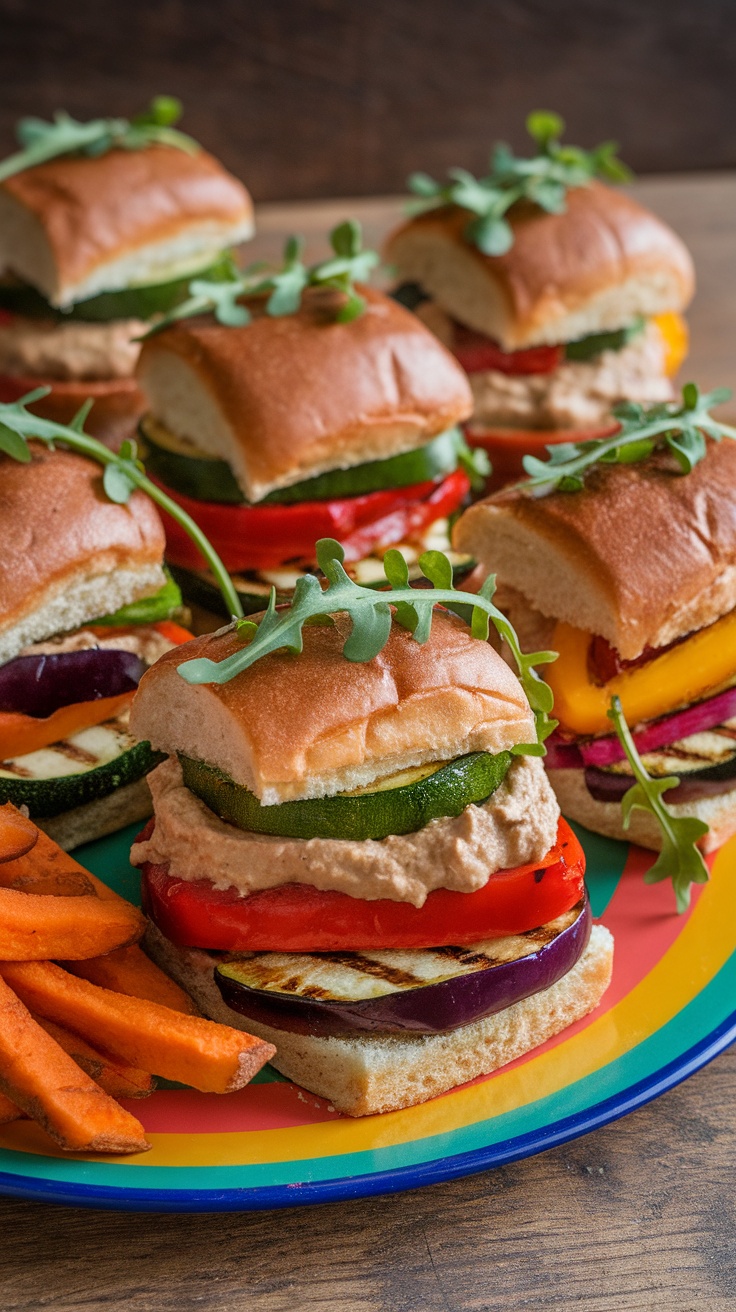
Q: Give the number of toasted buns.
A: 6